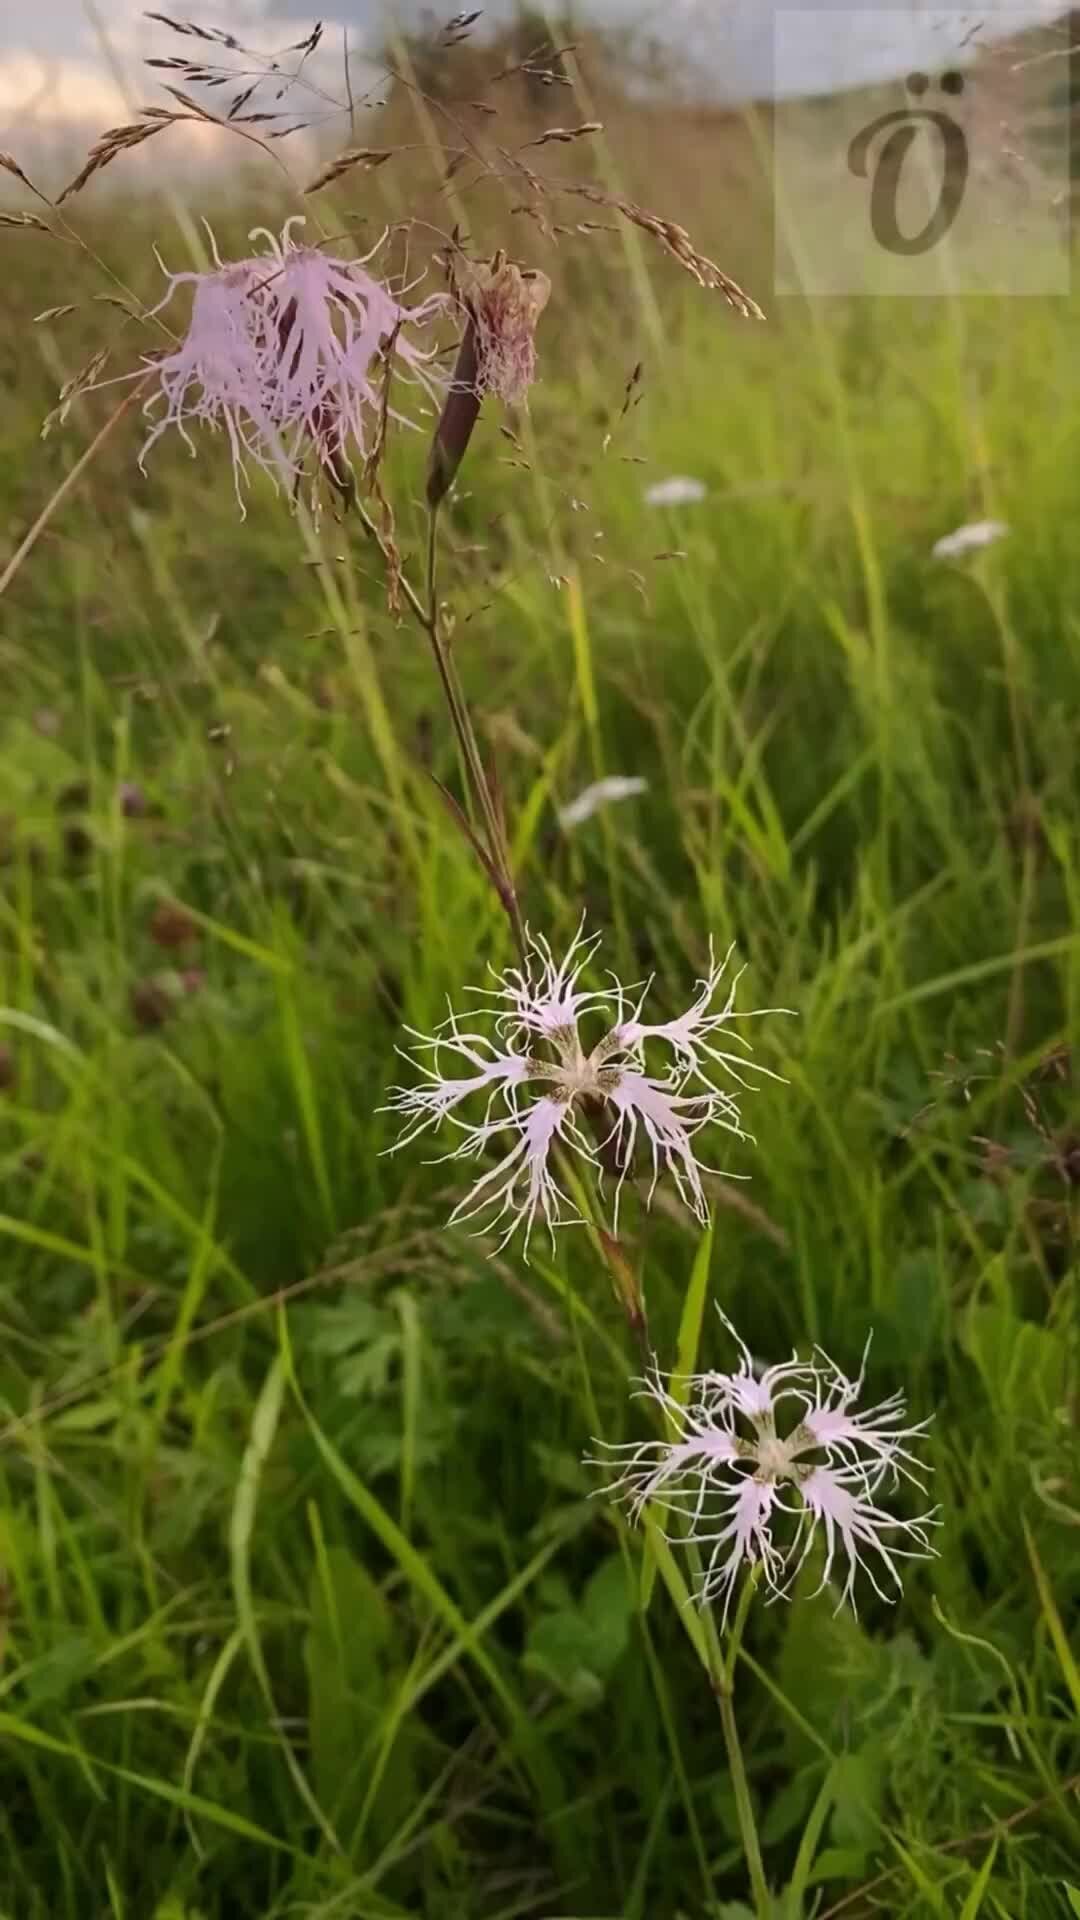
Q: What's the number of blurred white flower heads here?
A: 3